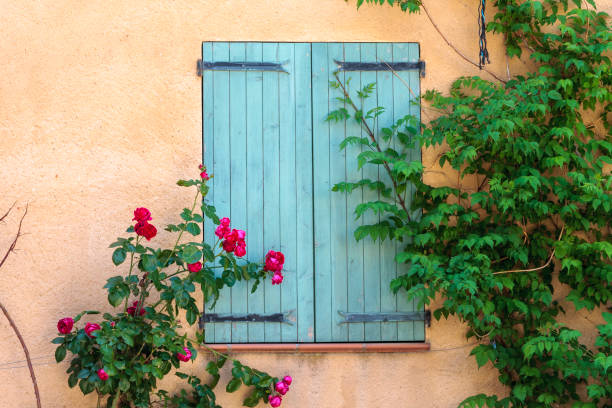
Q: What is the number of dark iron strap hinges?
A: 4